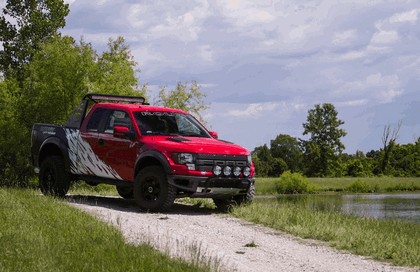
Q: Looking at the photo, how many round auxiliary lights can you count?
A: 4